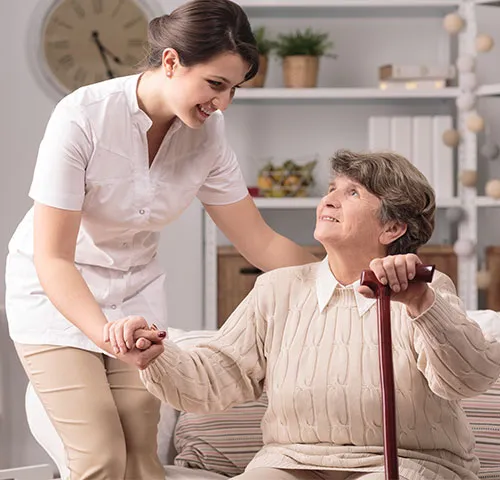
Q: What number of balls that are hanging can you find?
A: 13